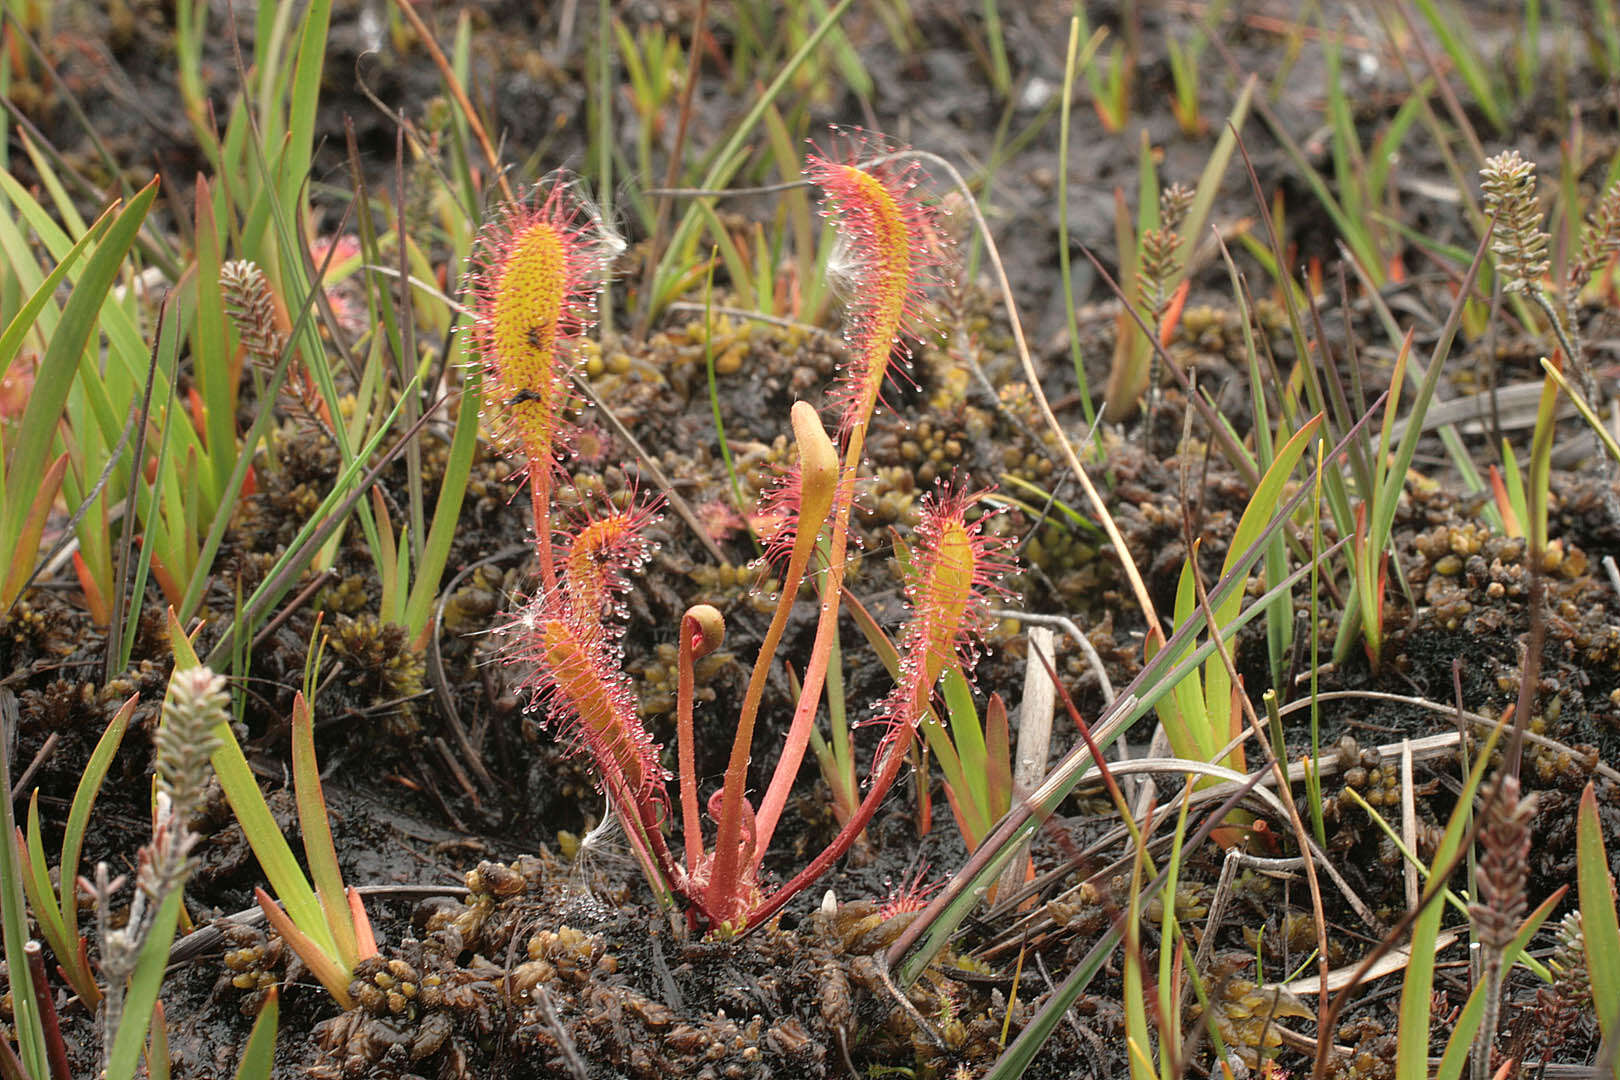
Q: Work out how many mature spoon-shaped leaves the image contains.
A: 5